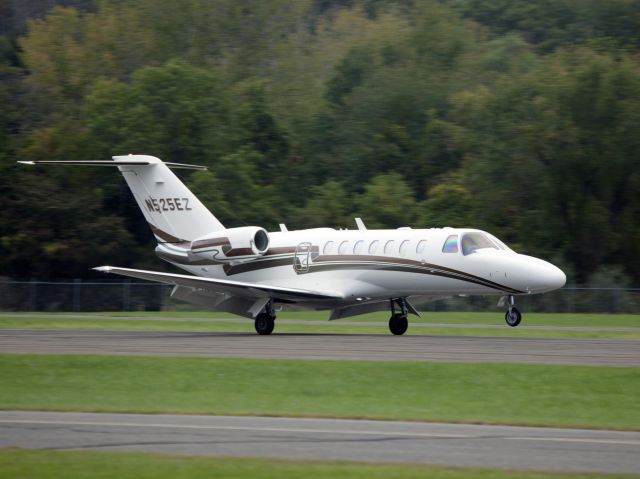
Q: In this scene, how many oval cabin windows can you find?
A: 7